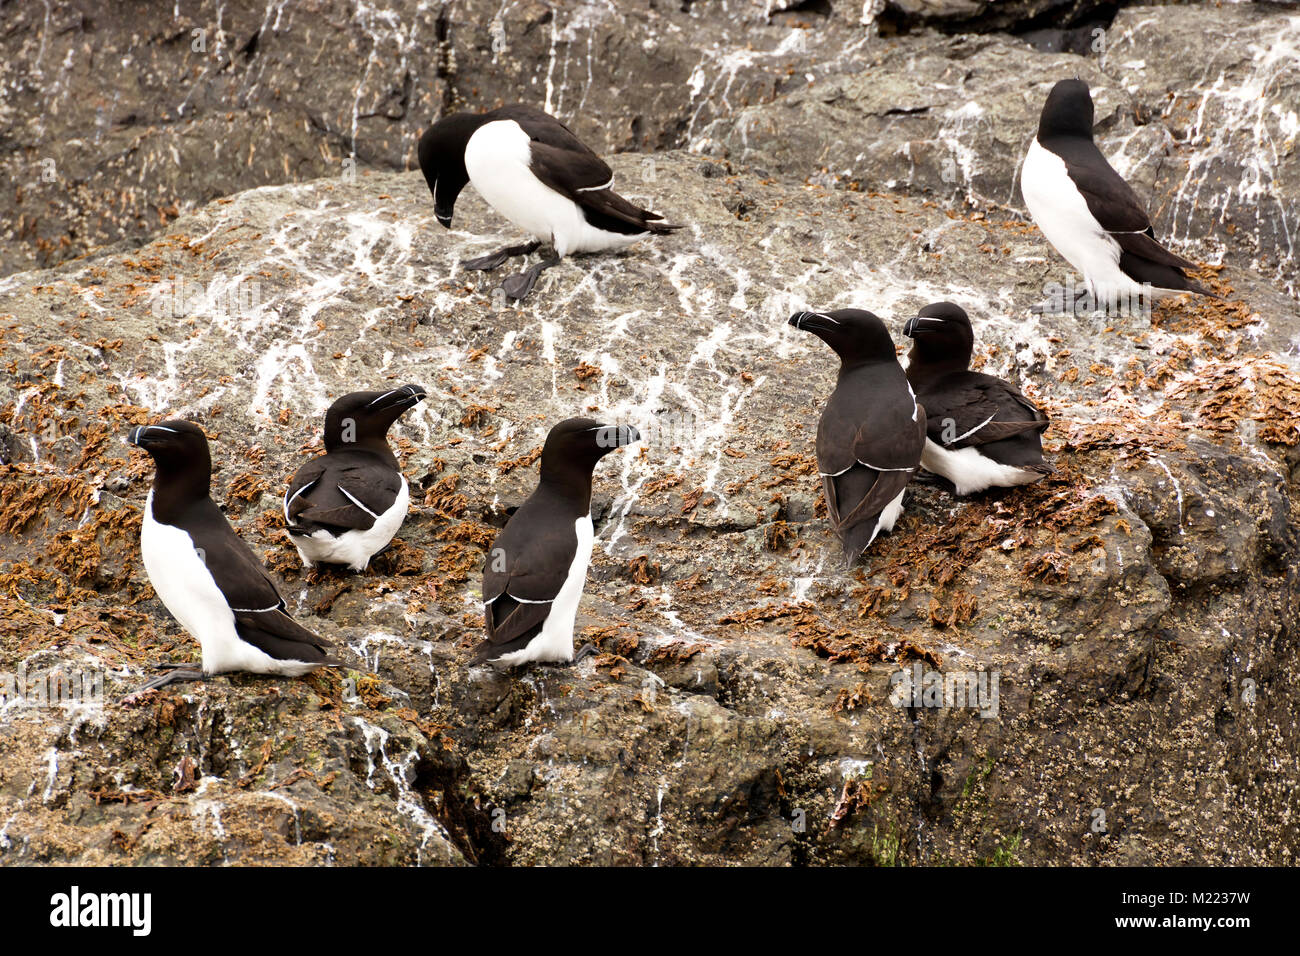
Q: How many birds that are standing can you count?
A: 5